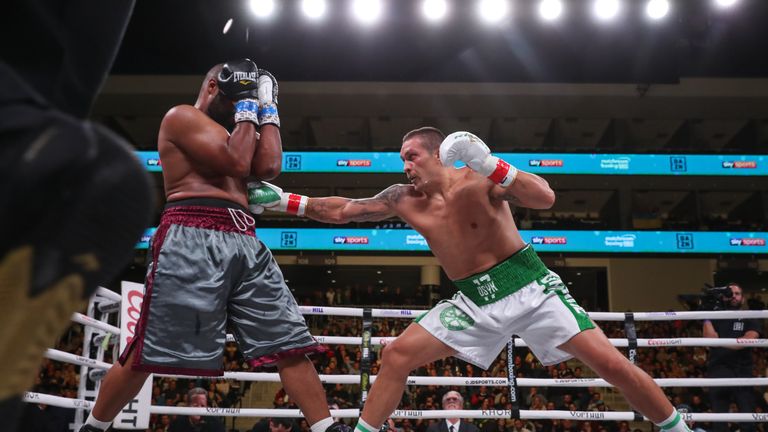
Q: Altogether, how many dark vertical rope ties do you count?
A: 3